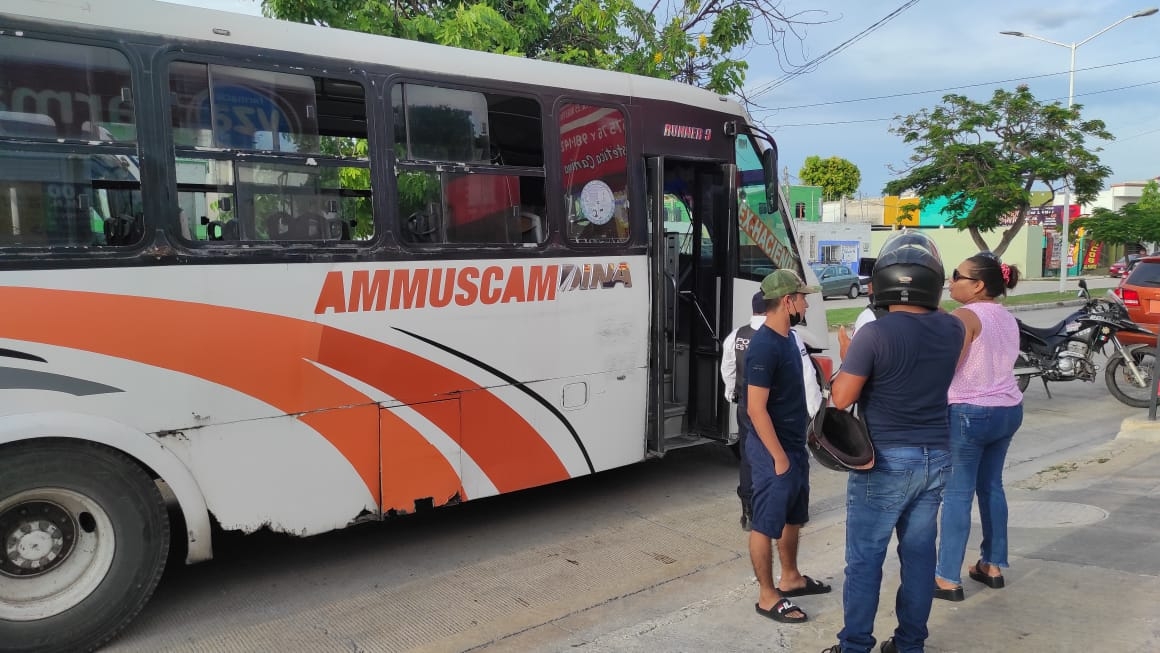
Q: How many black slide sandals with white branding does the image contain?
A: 2